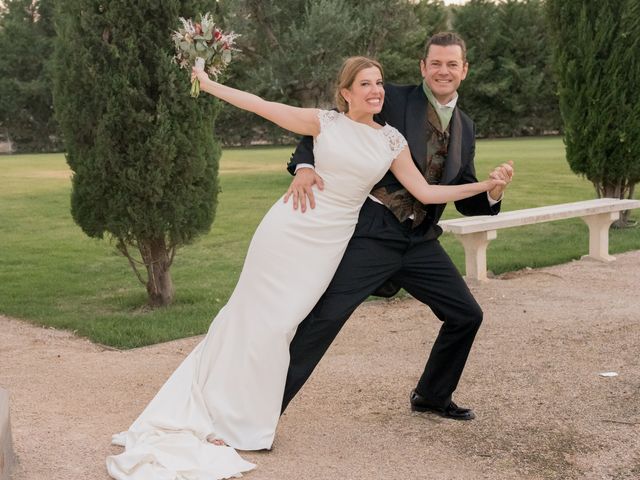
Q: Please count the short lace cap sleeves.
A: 2